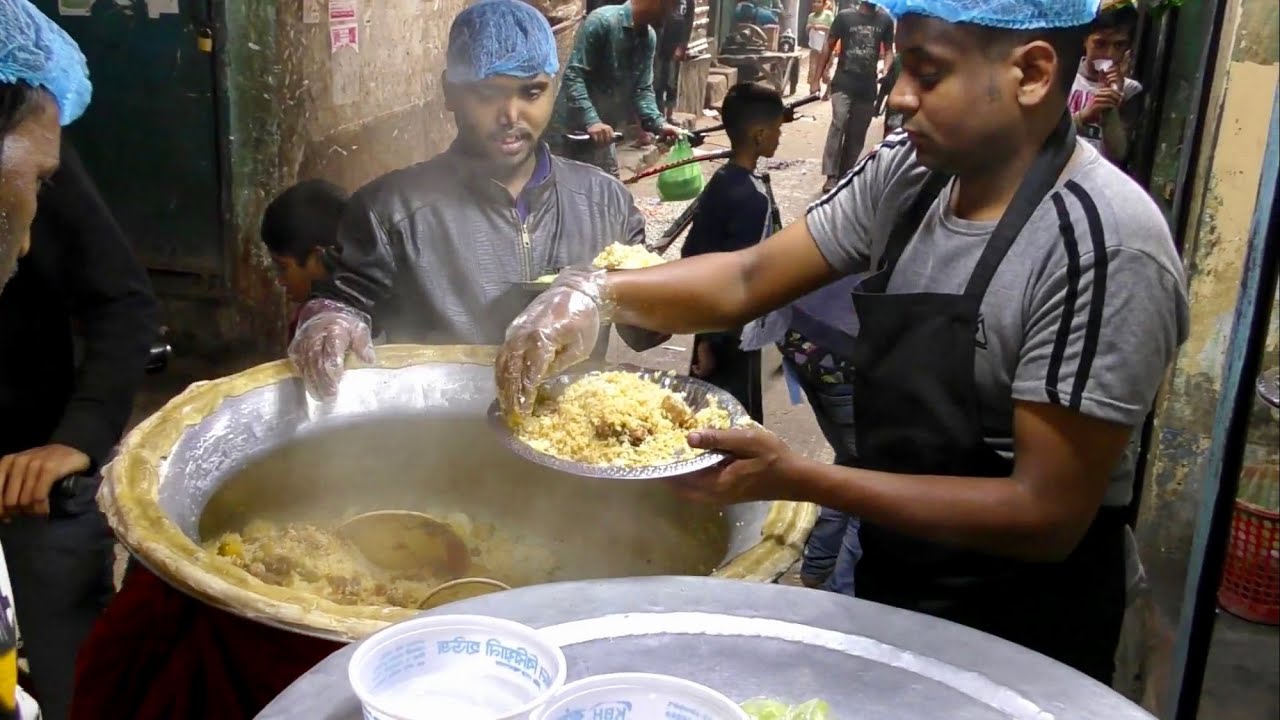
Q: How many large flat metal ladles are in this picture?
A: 2